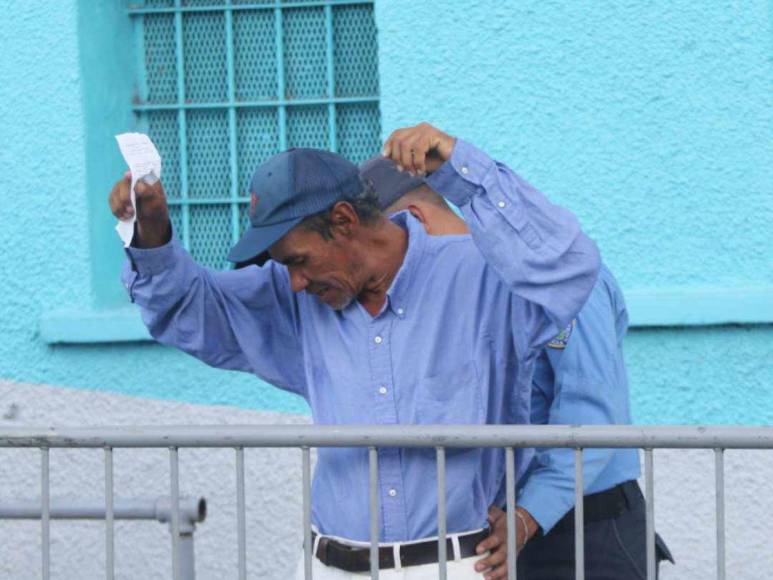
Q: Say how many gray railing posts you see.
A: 11